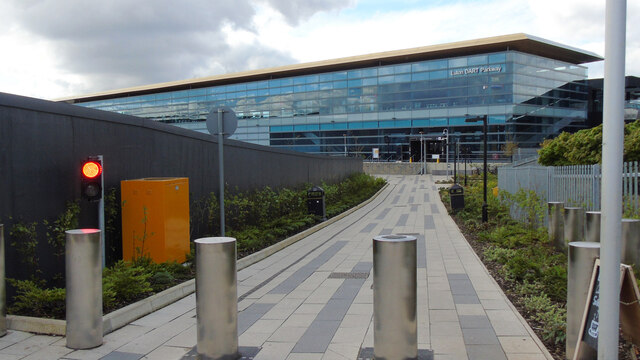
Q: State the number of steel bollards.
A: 9